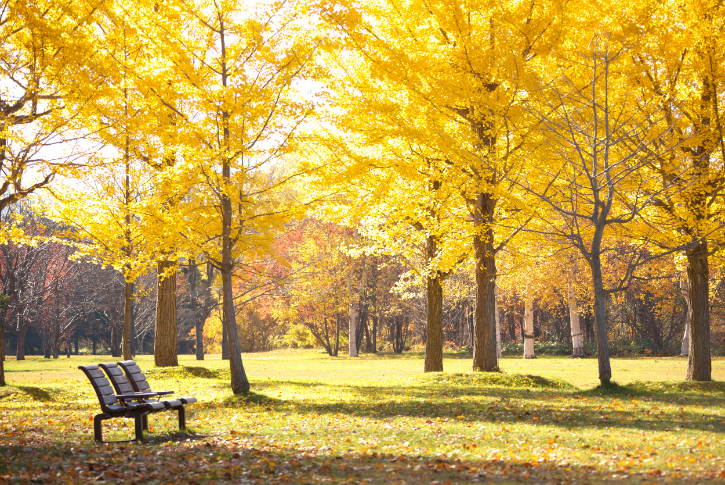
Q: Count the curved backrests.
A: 3